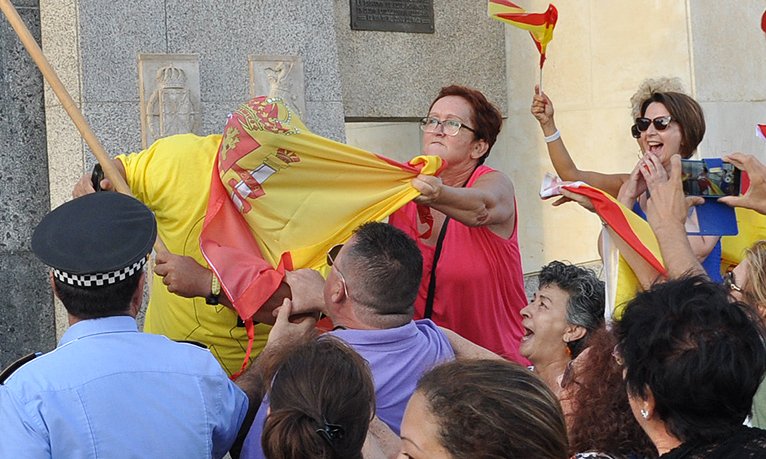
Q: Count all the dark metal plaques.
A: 1